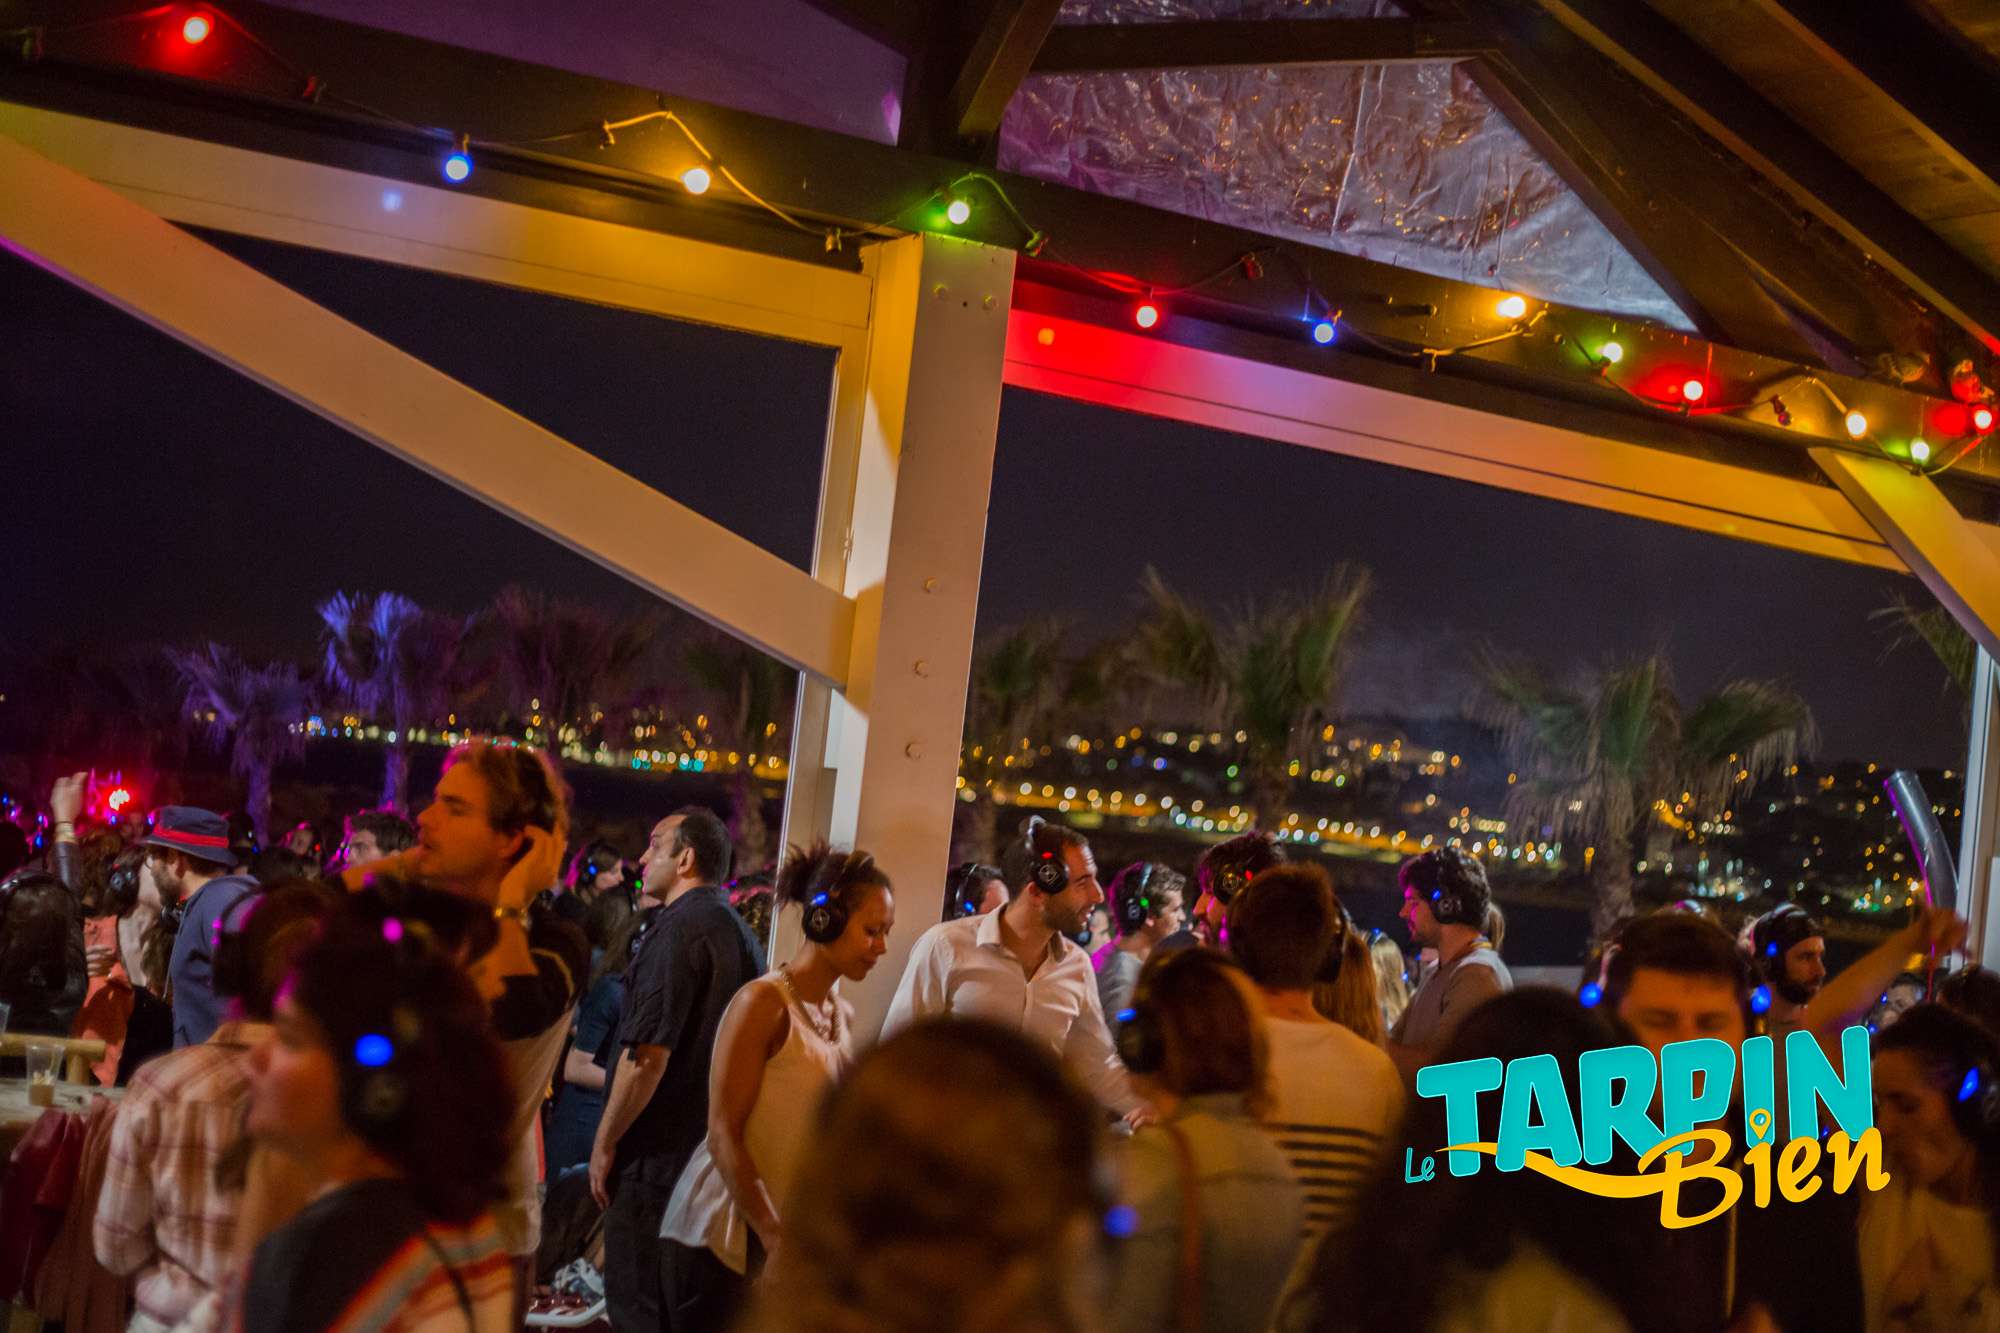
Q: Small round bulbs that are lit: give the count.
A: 12